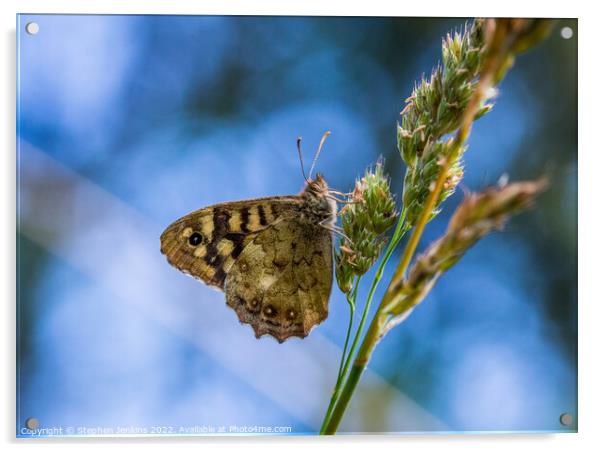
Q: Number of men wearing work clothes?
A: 0